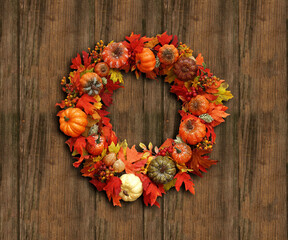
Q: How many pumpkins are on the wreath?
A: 13